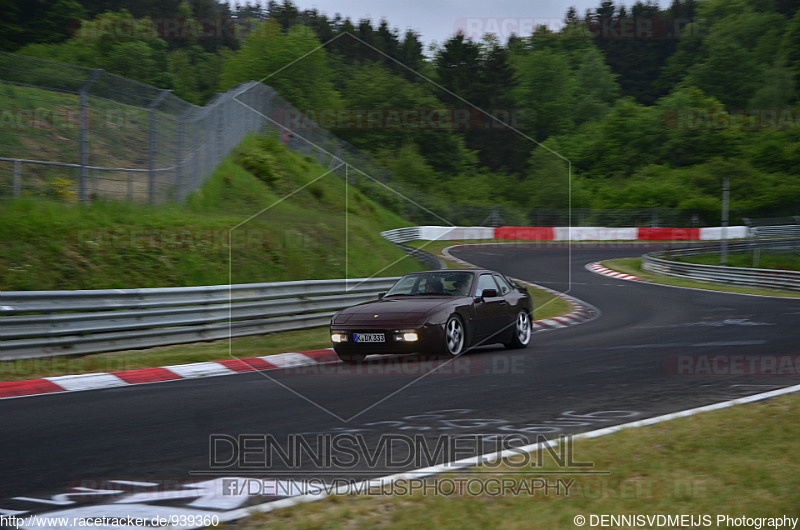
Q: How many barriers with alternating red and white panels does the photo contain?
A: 1